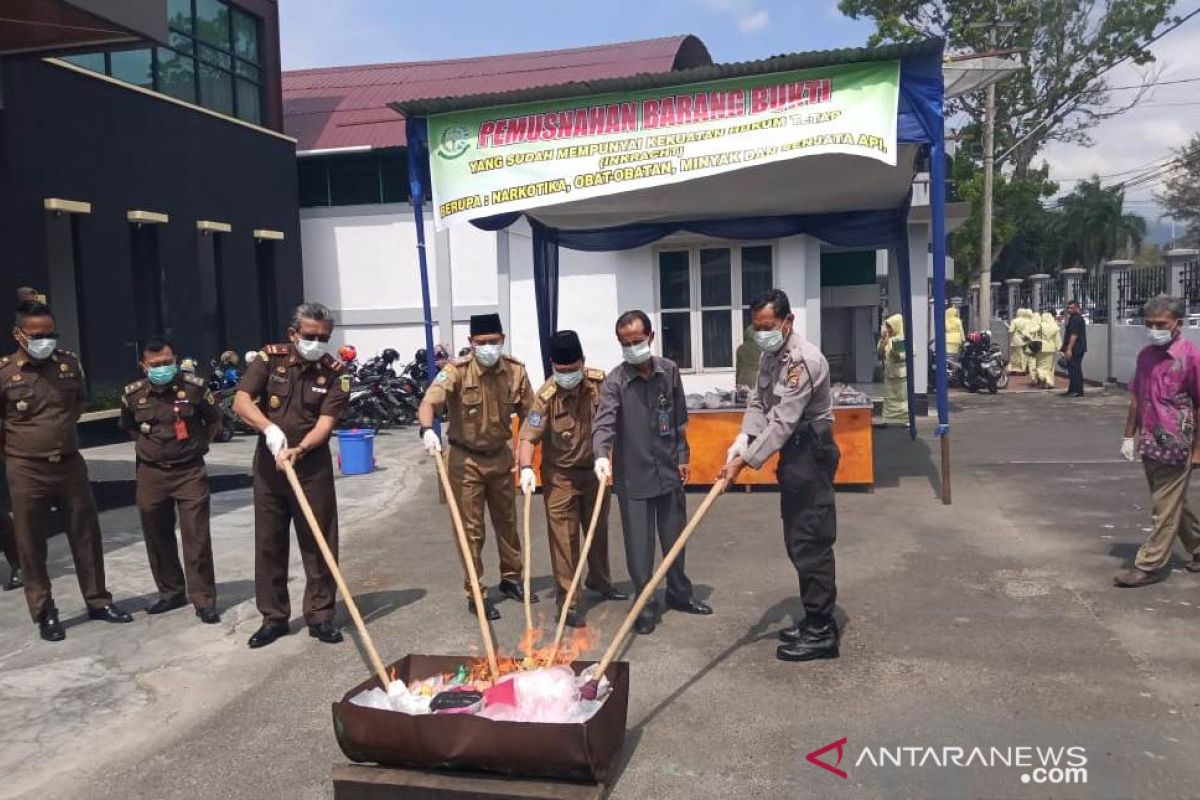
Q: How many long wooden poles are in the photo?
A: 5